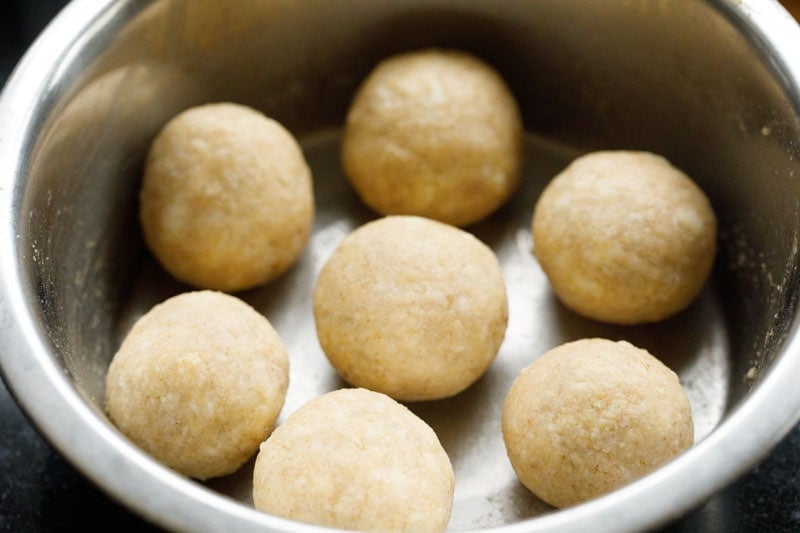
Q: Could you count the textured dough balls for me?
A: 7